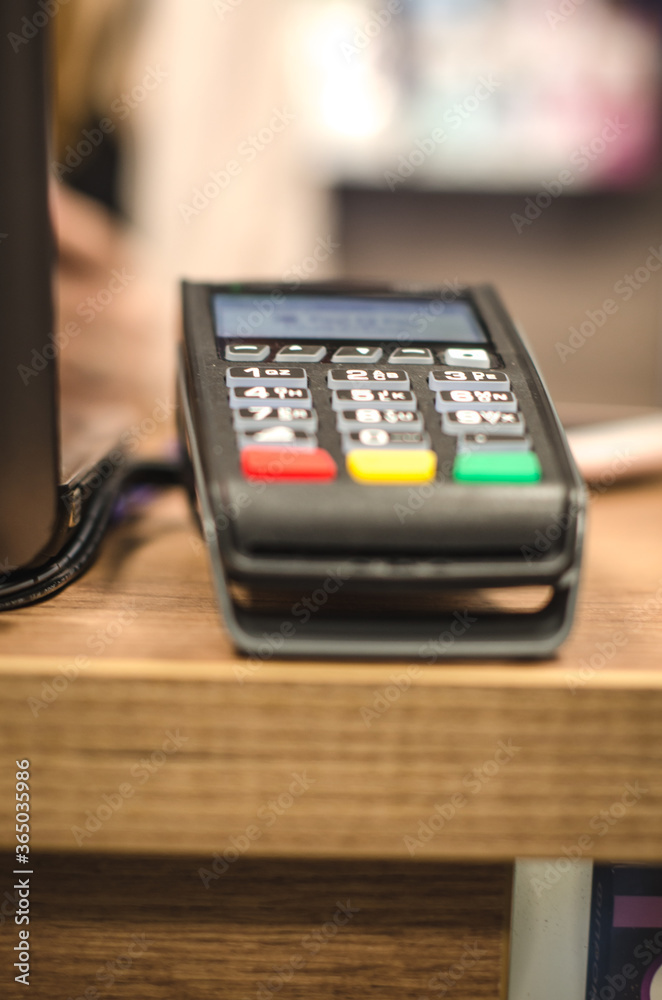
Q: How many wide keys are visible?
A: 15